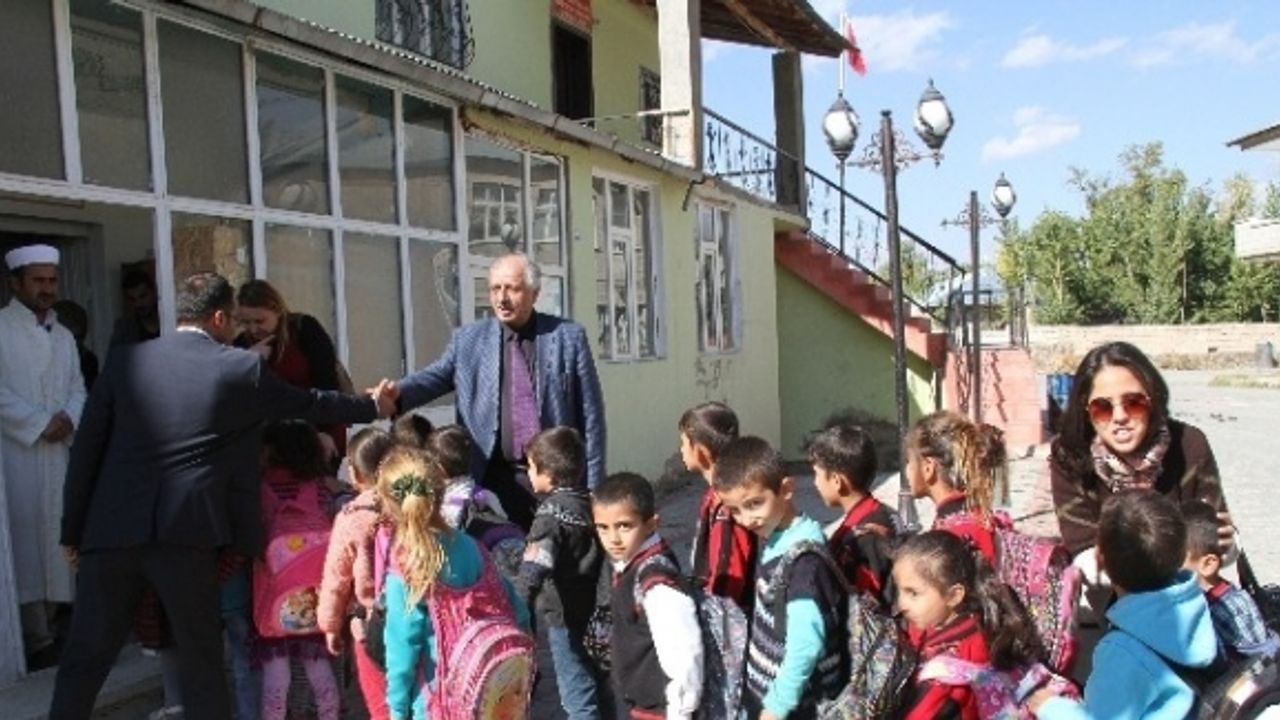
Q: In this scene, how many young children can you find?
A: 14